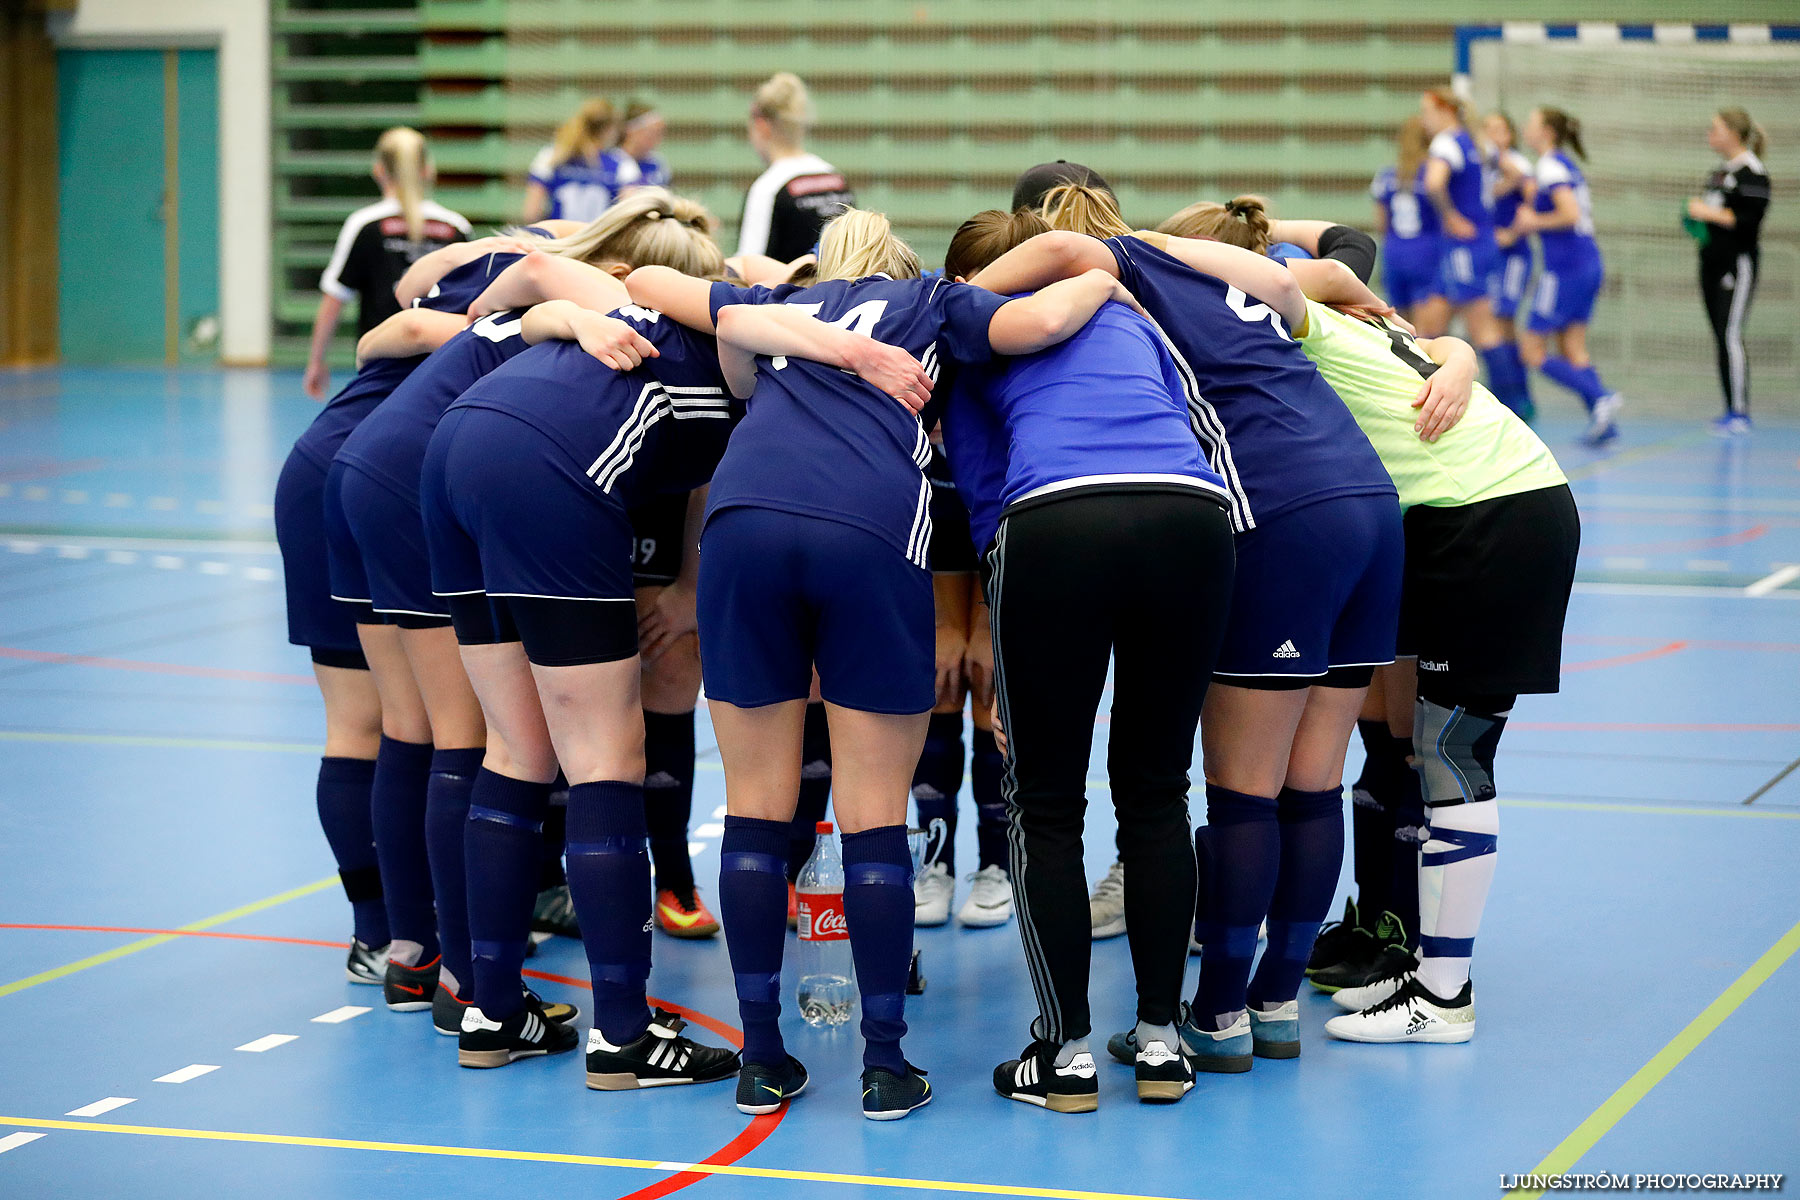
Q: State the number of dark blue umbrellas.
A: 0